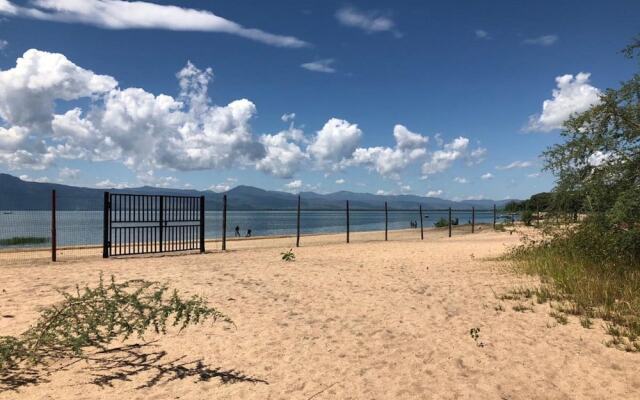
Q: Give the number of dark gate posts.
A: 2